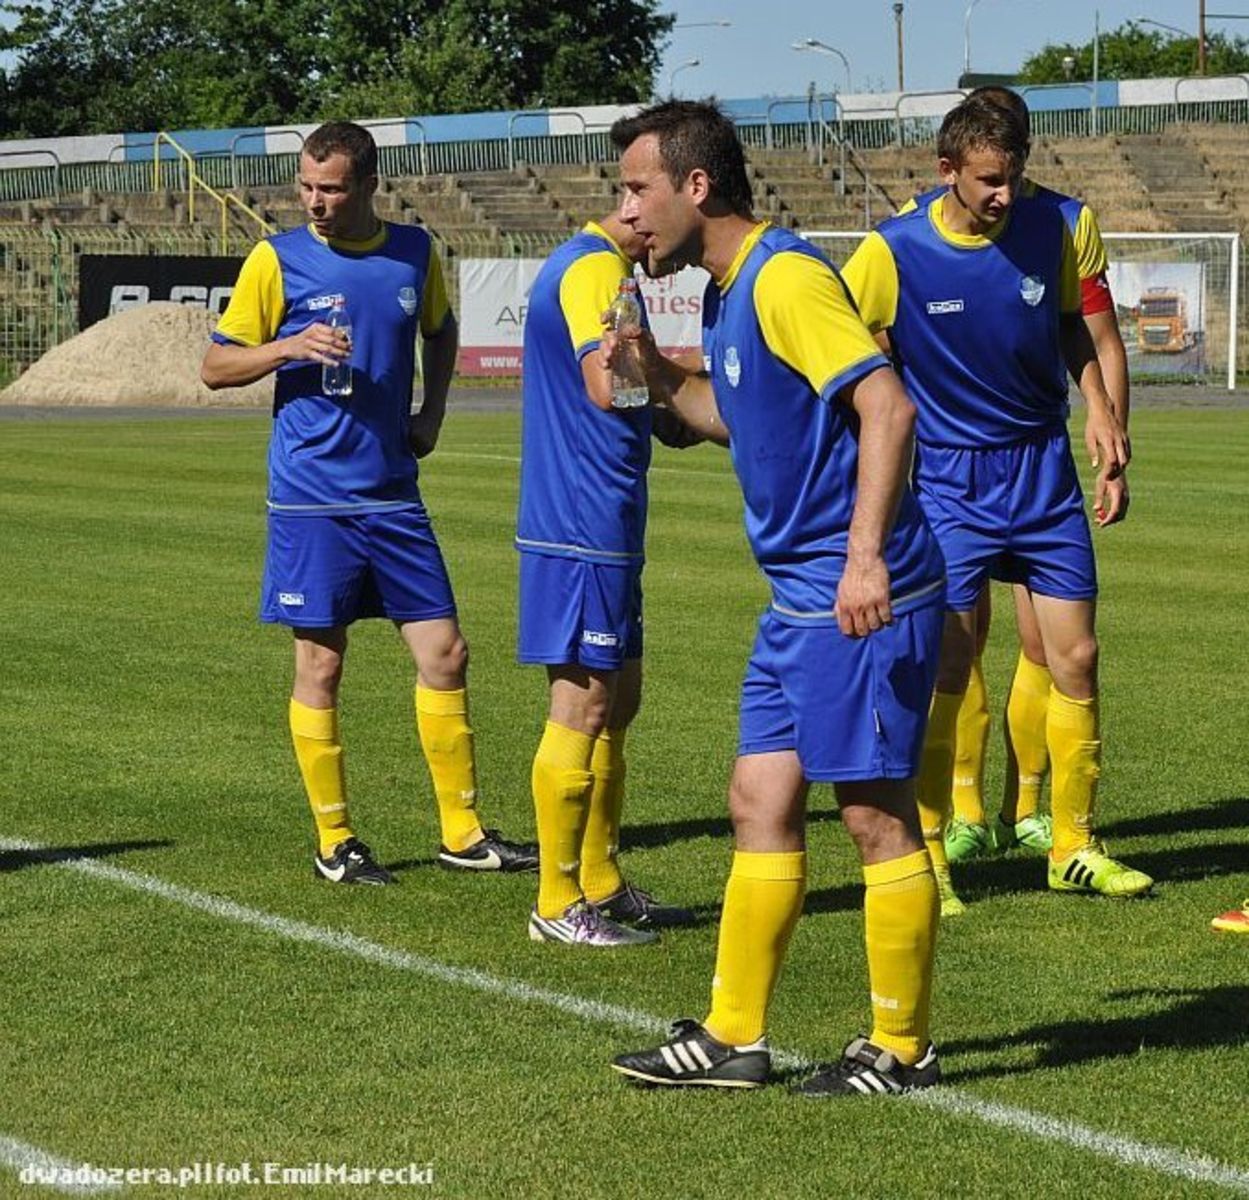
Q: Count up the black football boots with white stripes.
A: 2